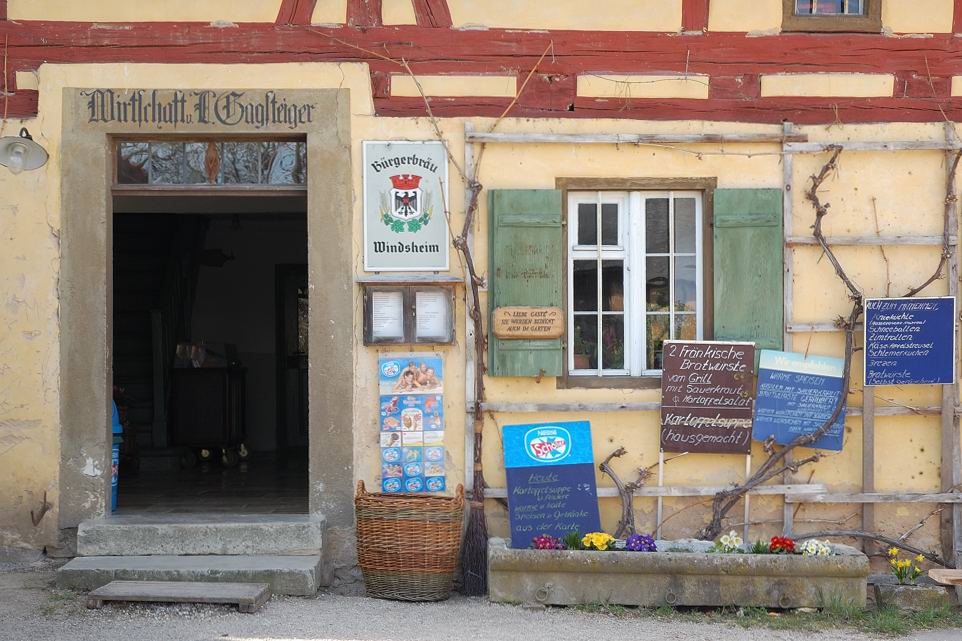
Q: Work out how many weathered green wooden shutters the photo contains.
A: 2